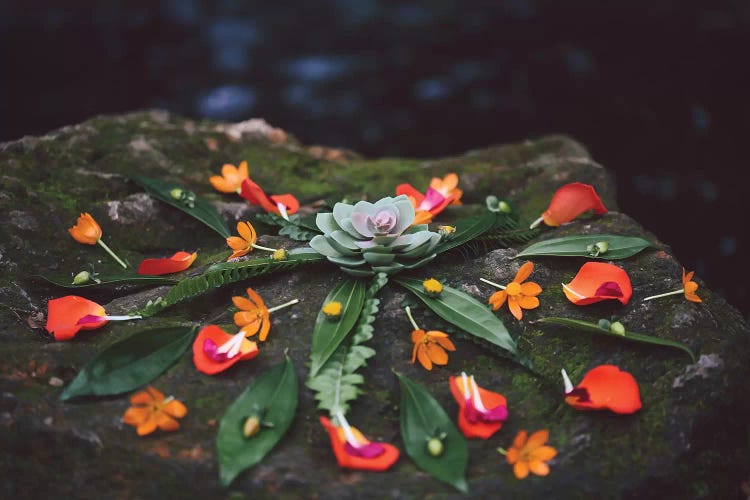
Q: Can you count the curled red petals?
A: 10